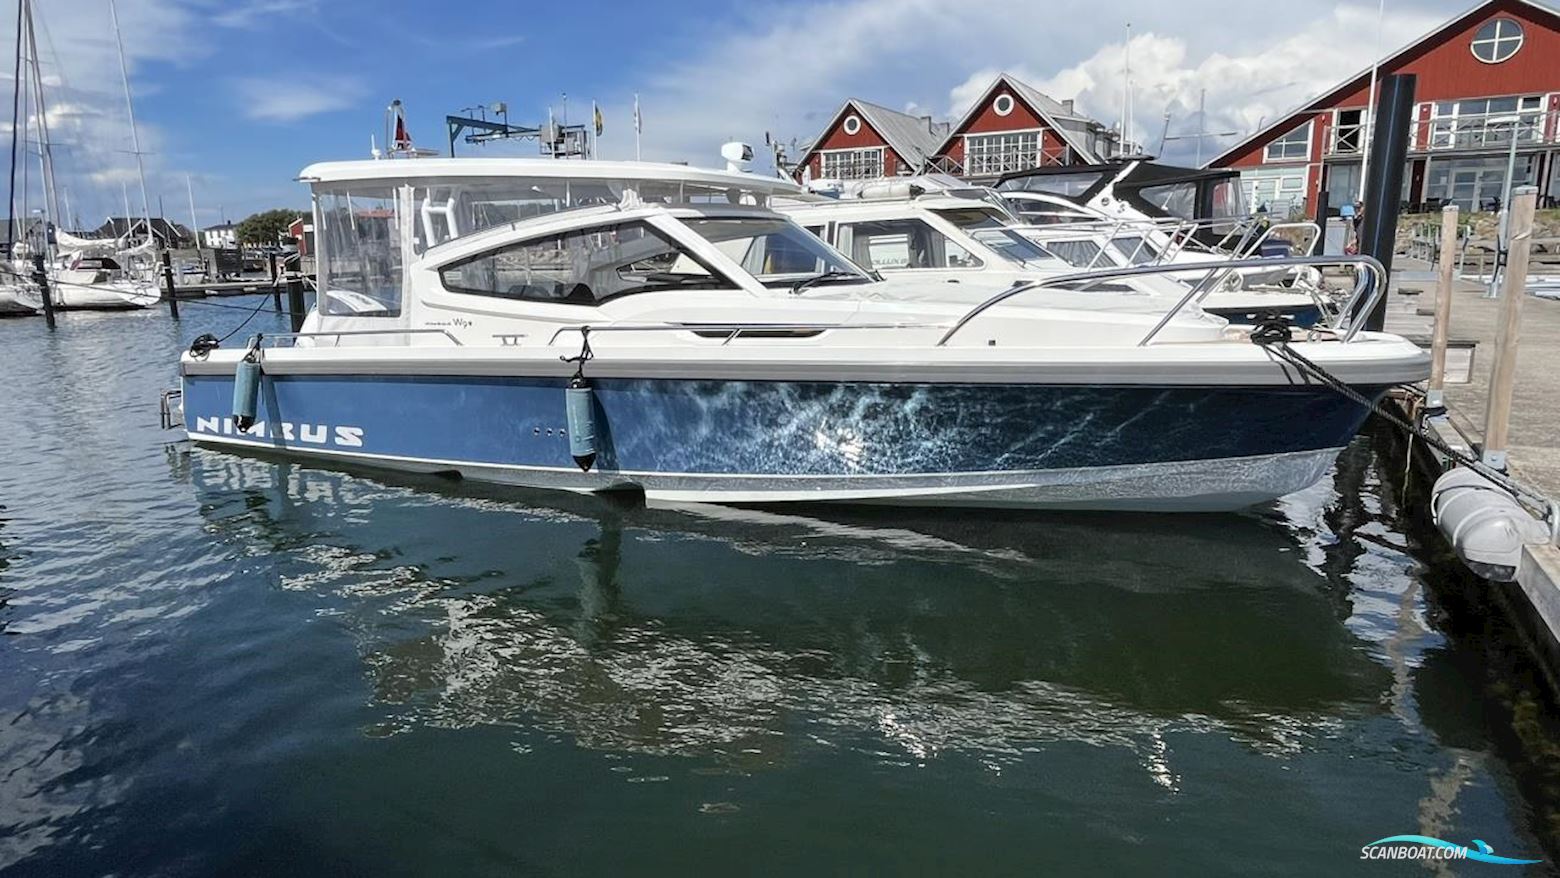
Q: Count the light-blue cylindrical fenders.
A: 2